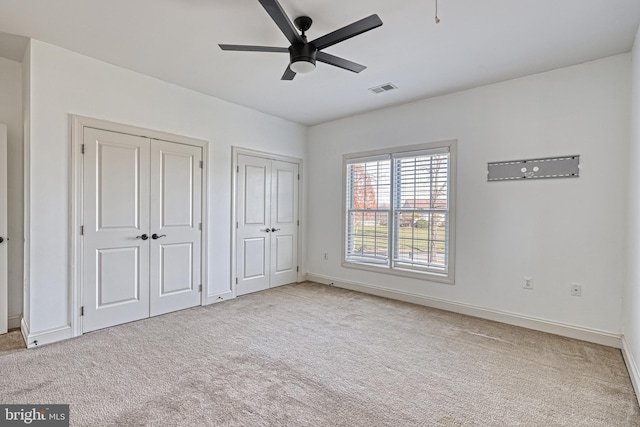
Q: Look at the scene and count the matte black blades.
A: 5